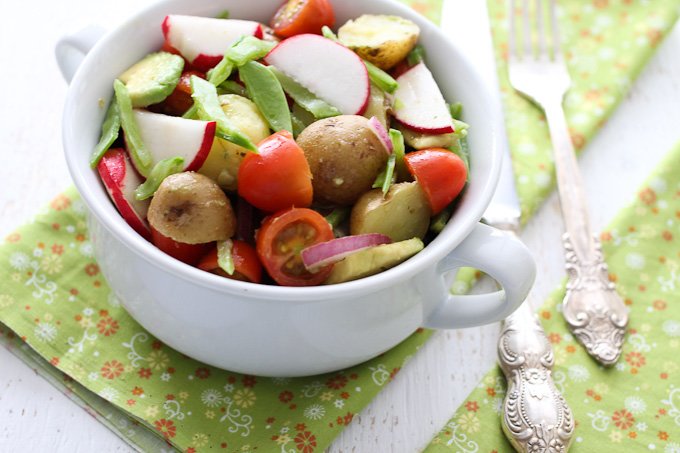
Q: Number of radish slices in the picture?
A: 5